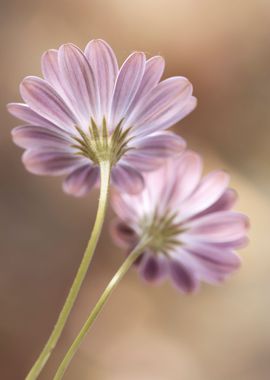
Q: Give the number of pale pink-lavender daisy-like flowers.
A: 2